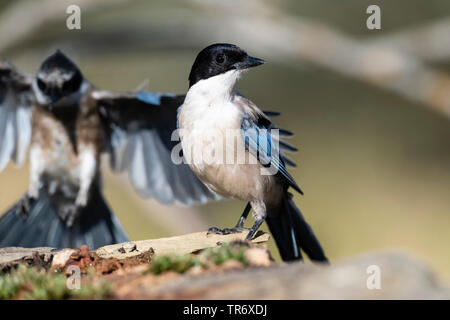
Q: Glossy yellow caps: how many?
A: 0